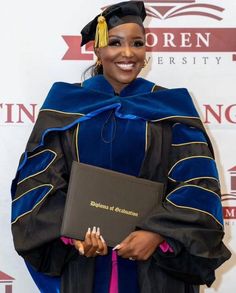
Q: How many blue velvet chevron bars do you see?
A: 5